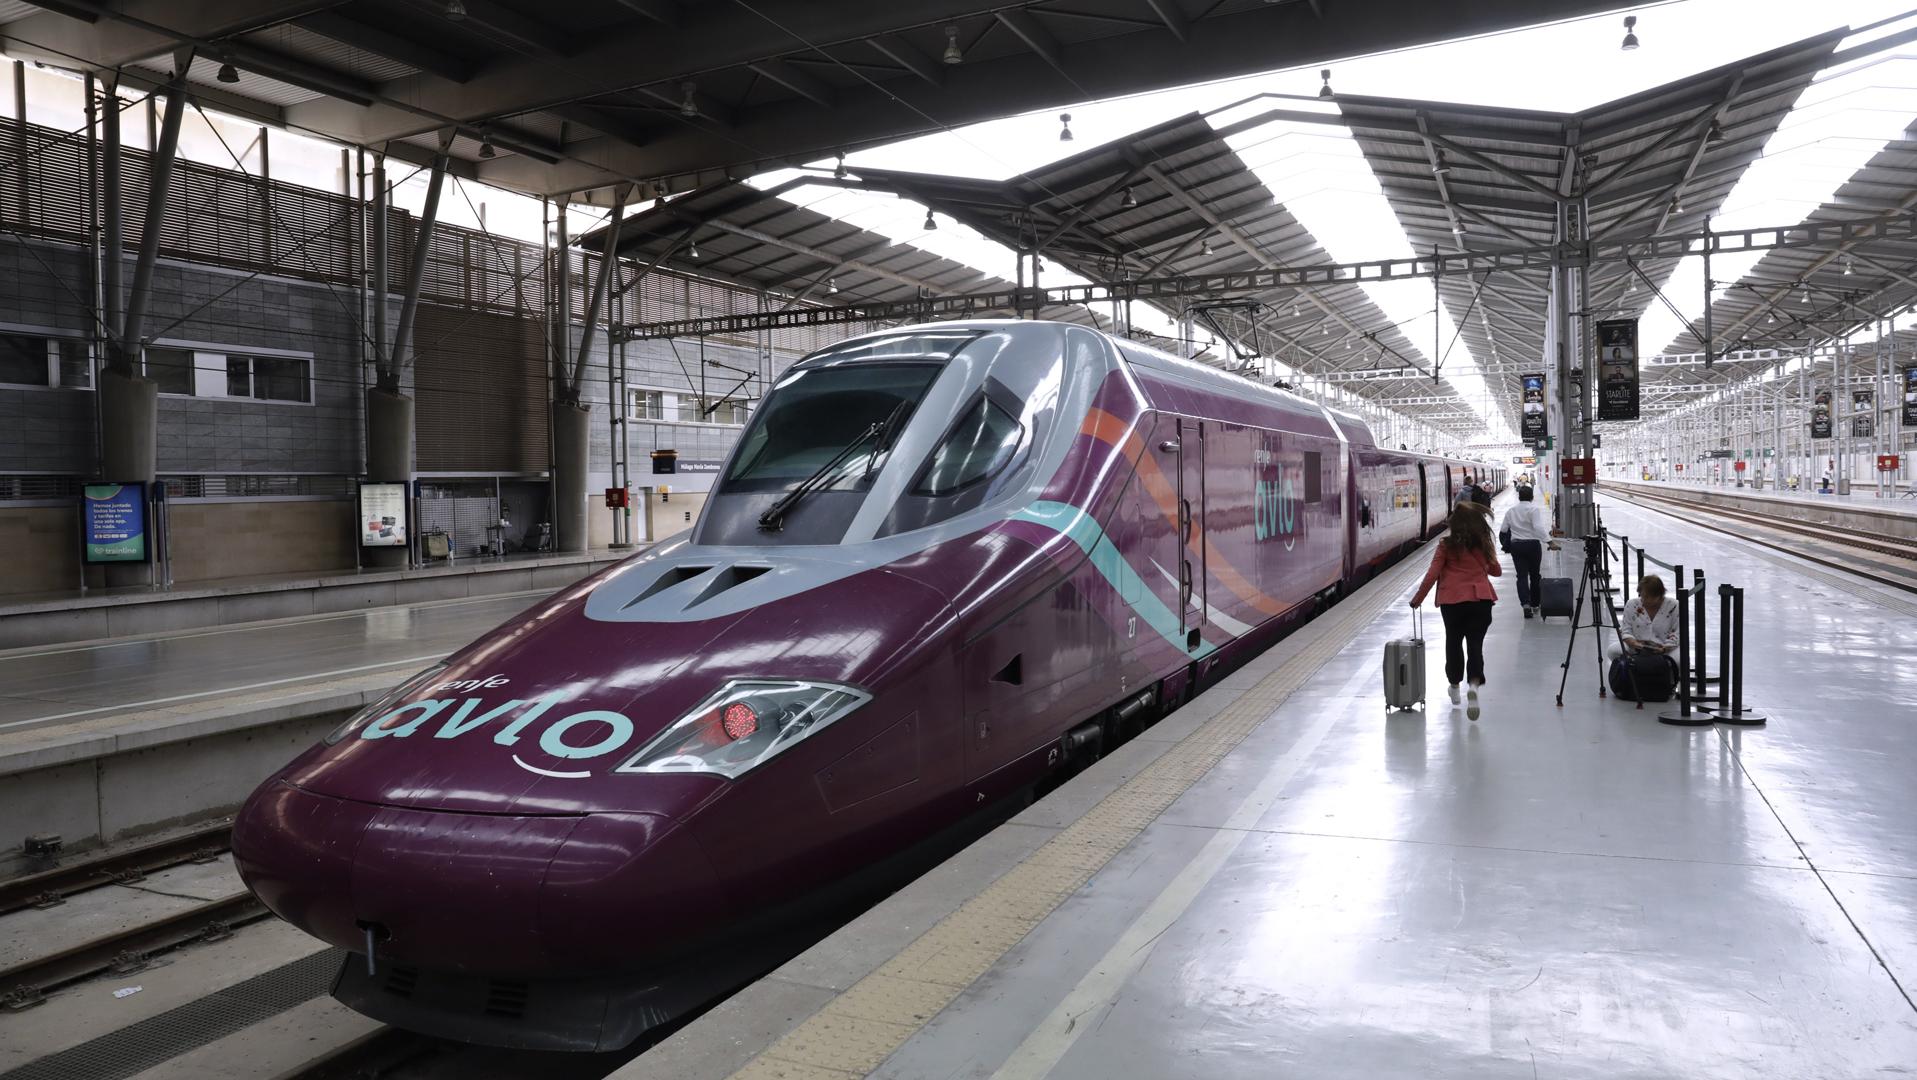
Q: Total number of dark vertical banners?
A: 5